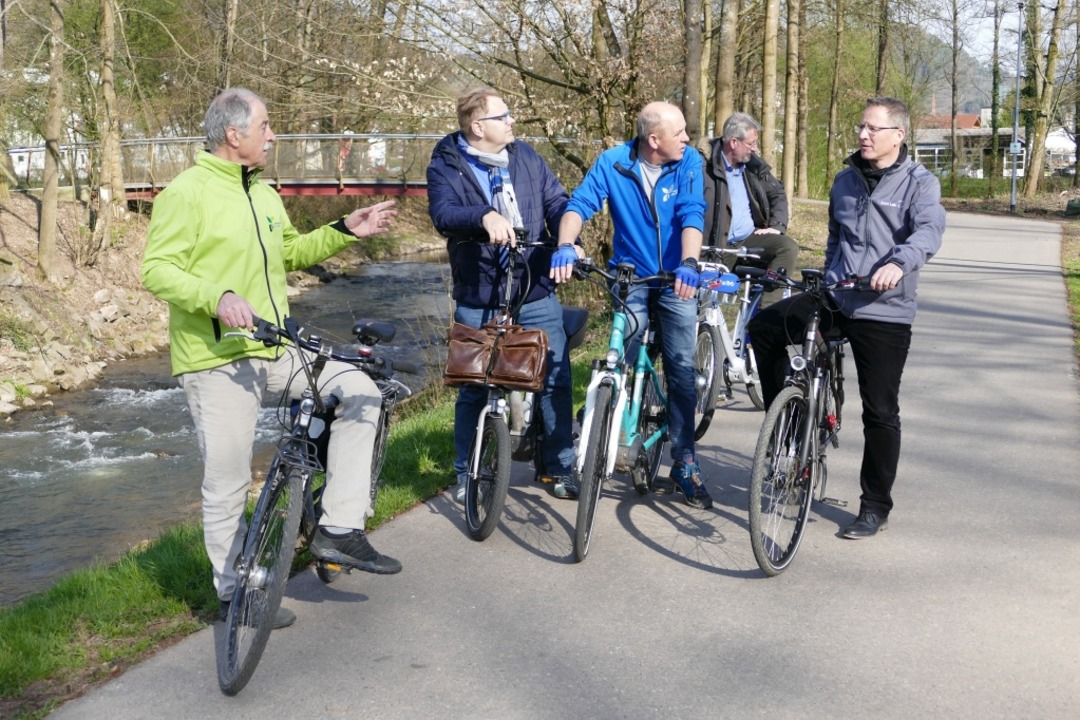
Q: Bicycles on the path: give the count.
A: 5